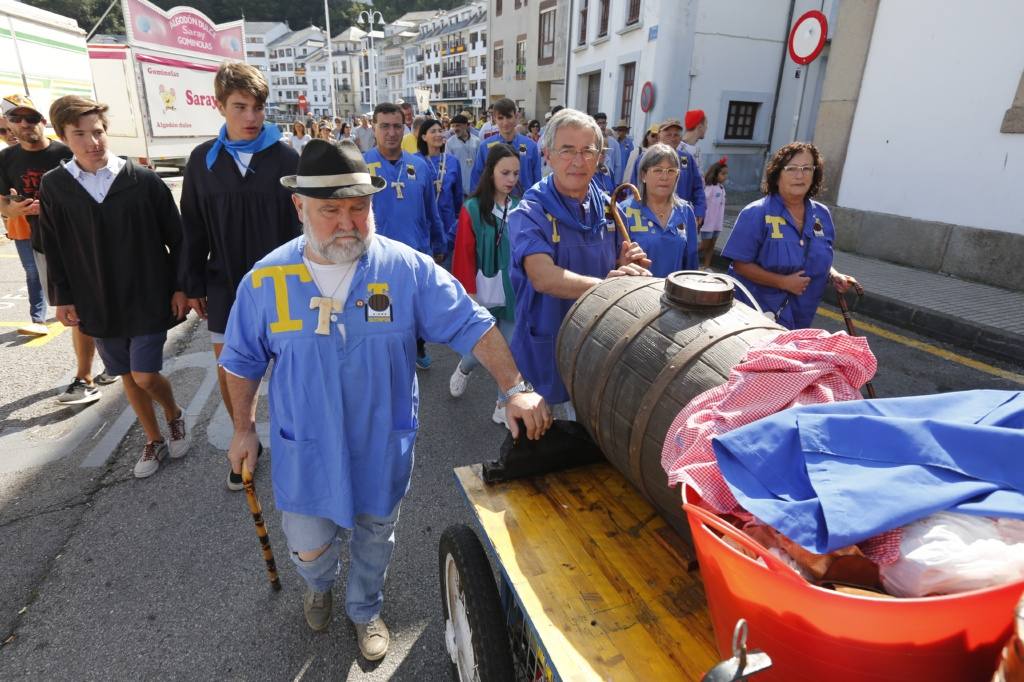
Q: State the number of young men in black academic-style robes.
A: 2